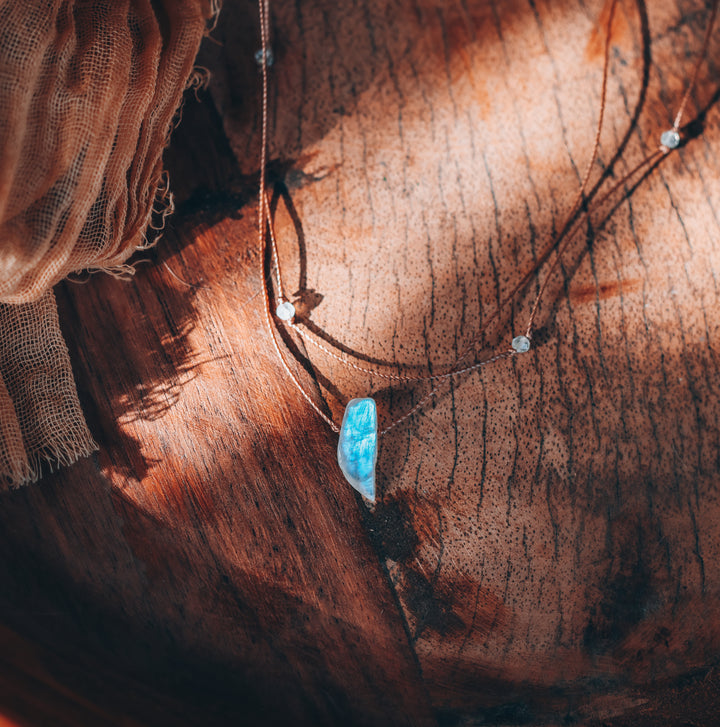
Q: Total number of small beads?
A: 4